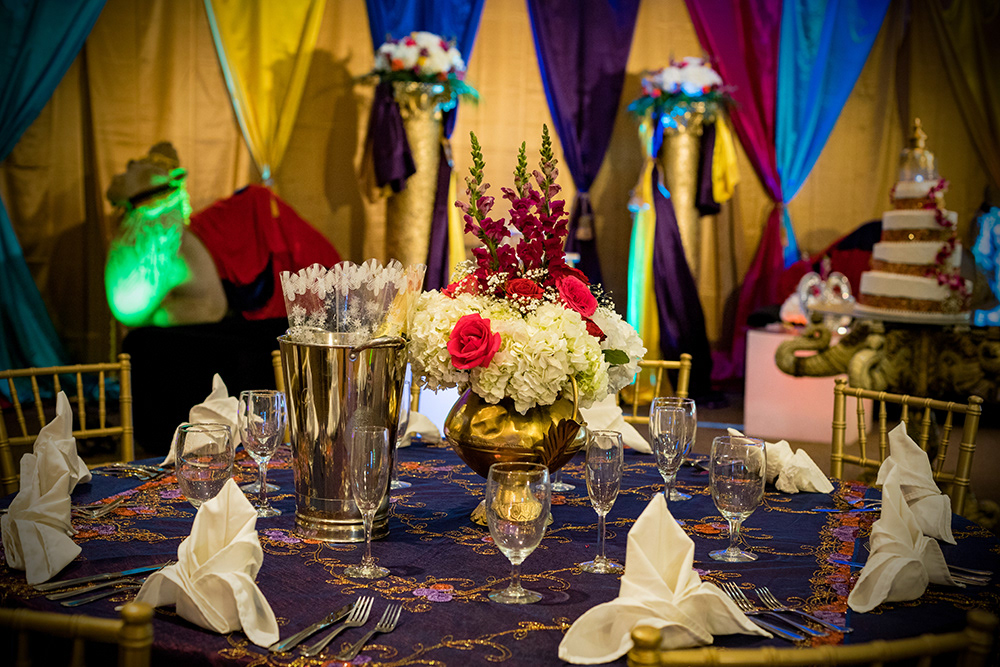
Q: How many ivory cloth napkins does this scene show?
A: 10